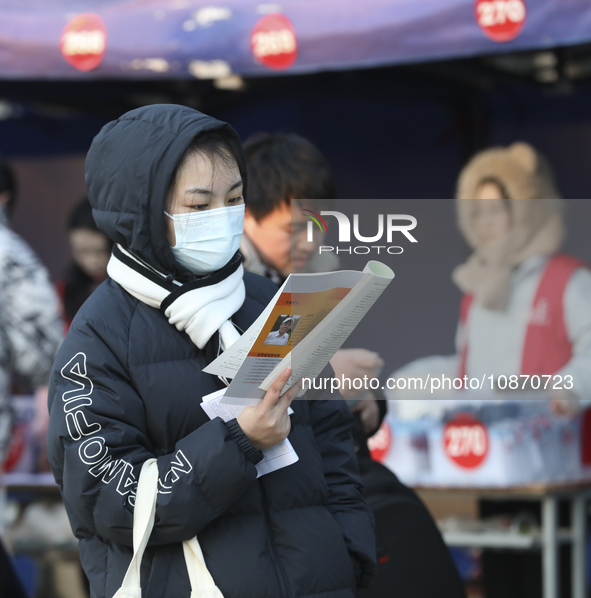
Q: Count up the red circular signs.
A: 5